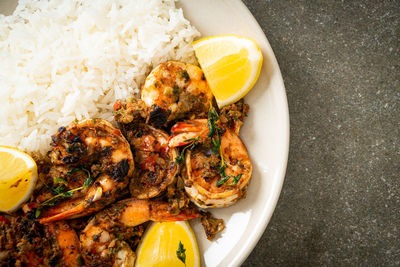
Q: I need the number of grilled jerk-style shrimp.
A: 6